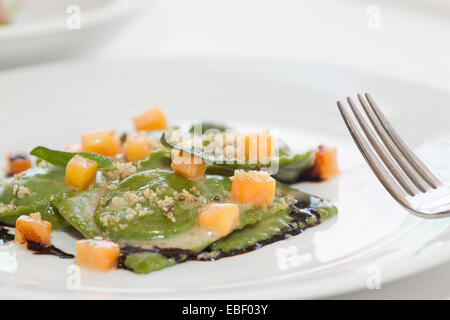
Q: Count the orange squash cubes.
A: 12